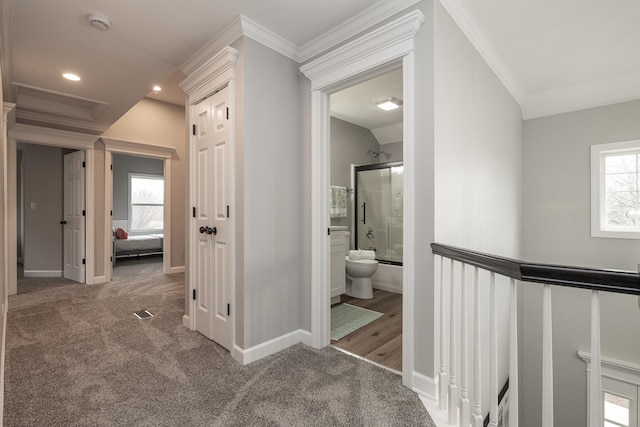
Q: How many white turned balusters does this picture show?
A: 8